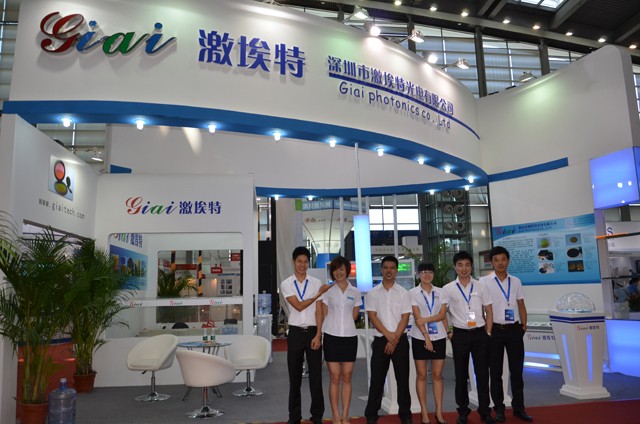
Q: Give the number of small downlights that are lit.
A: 13